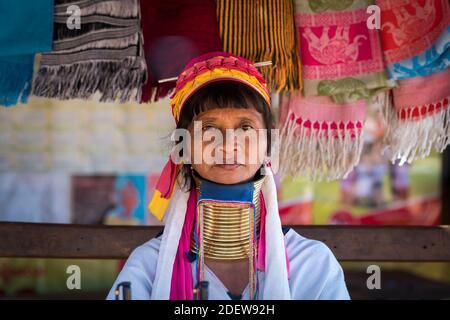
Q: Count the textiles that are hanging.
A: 6